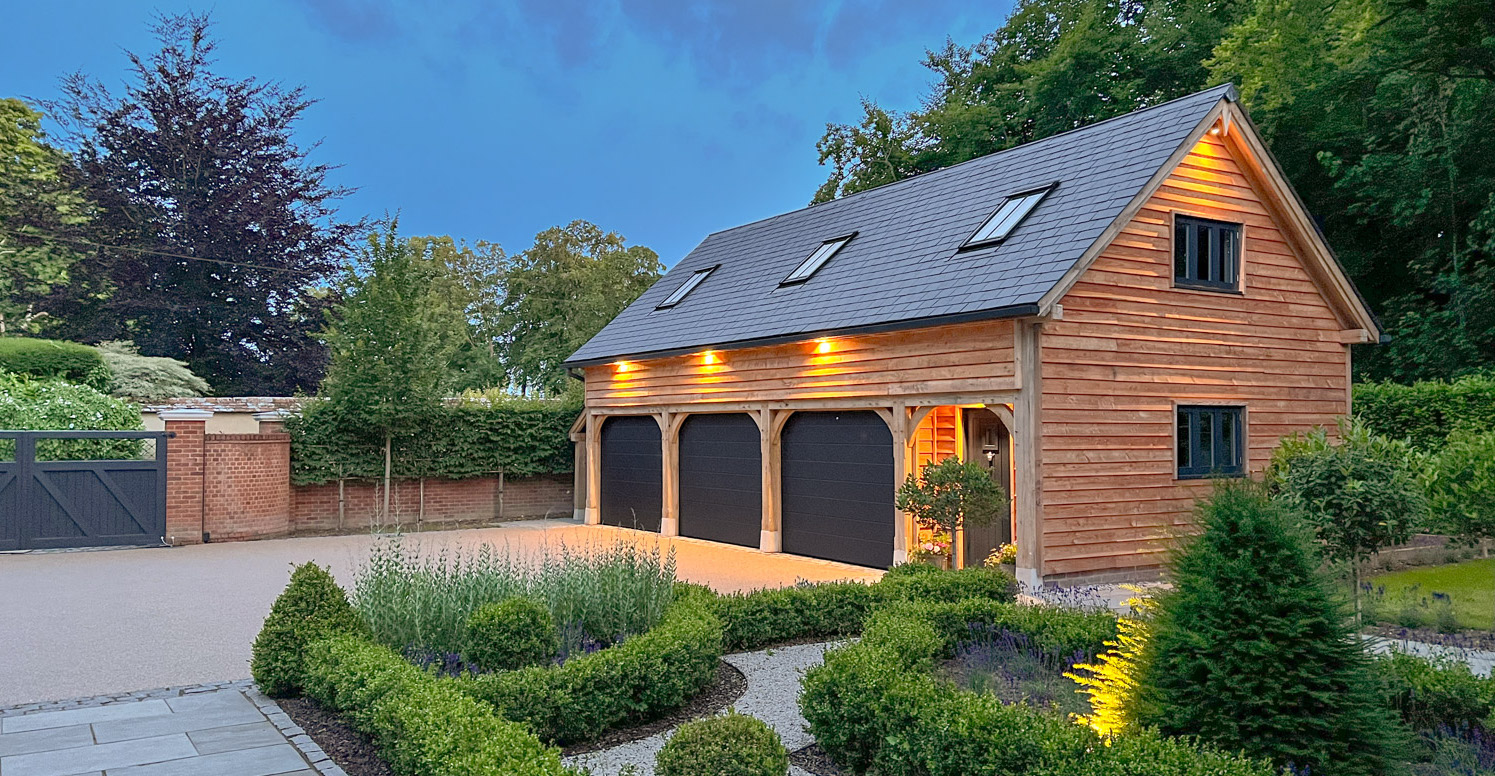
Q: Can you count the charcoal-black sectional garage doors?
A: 3